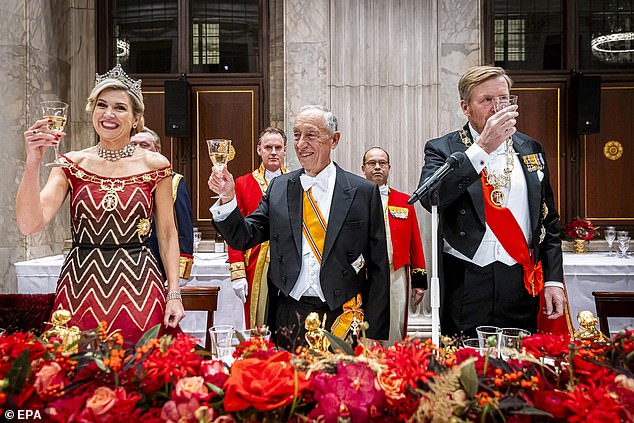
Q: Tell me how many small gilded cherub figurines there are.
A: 3